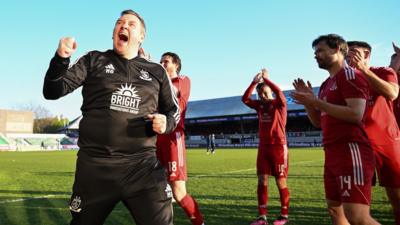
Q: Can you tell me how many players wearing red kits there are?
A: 5